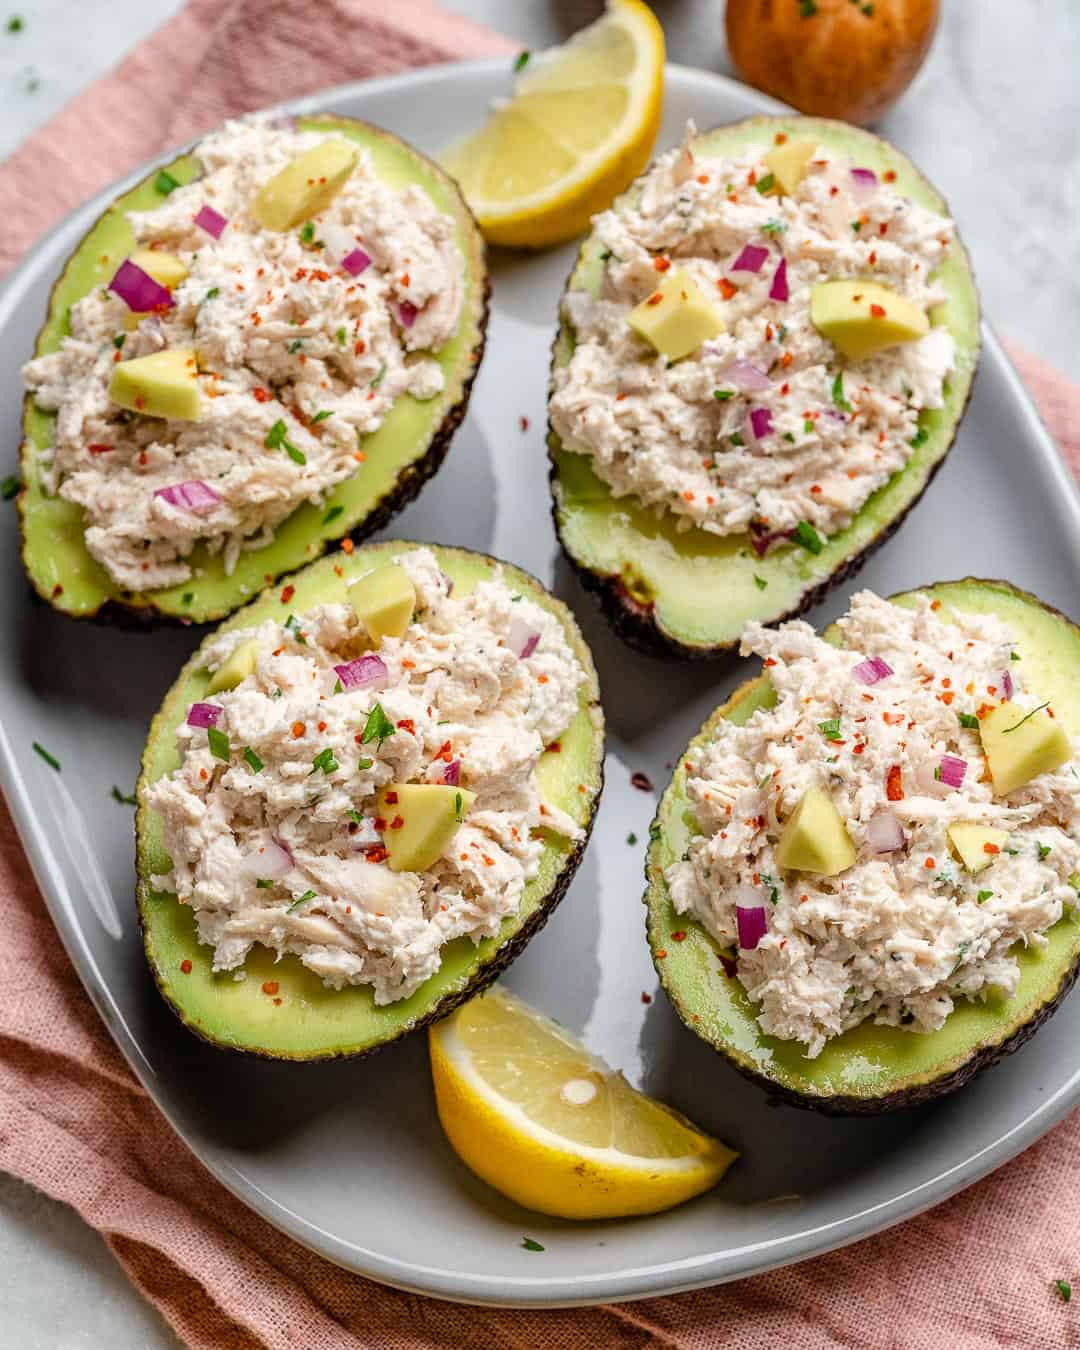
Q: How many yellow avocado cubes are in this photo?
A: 12